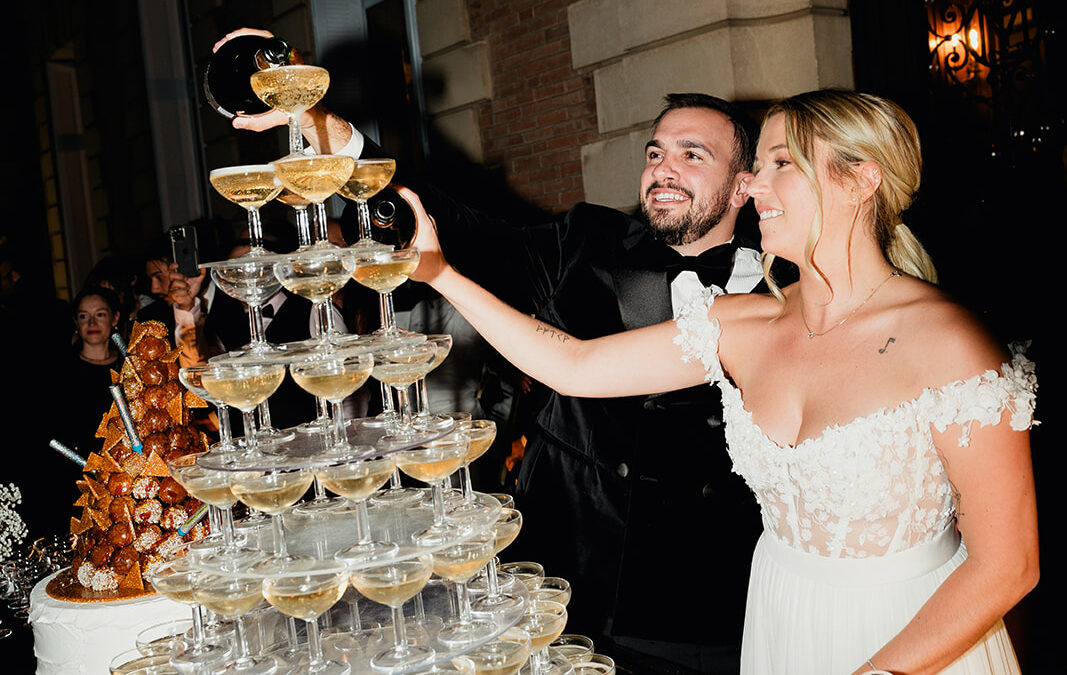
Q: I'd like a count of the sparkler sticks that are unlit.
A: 4